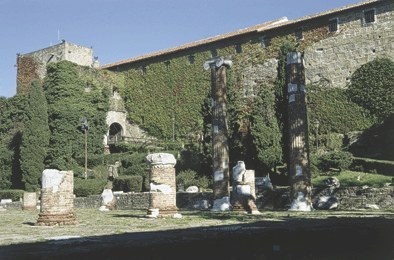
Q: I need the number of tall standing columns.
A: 2